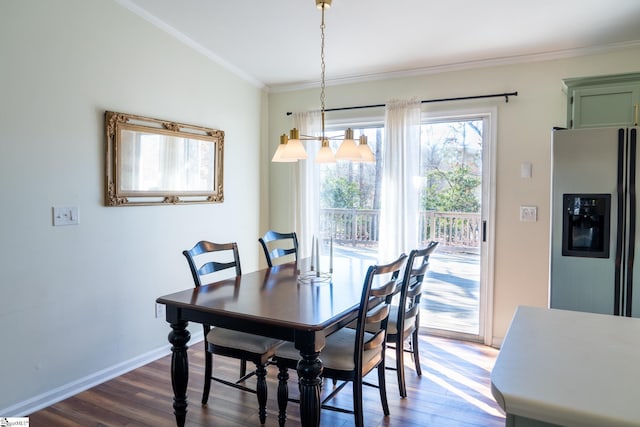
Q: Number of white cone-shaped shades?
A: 5